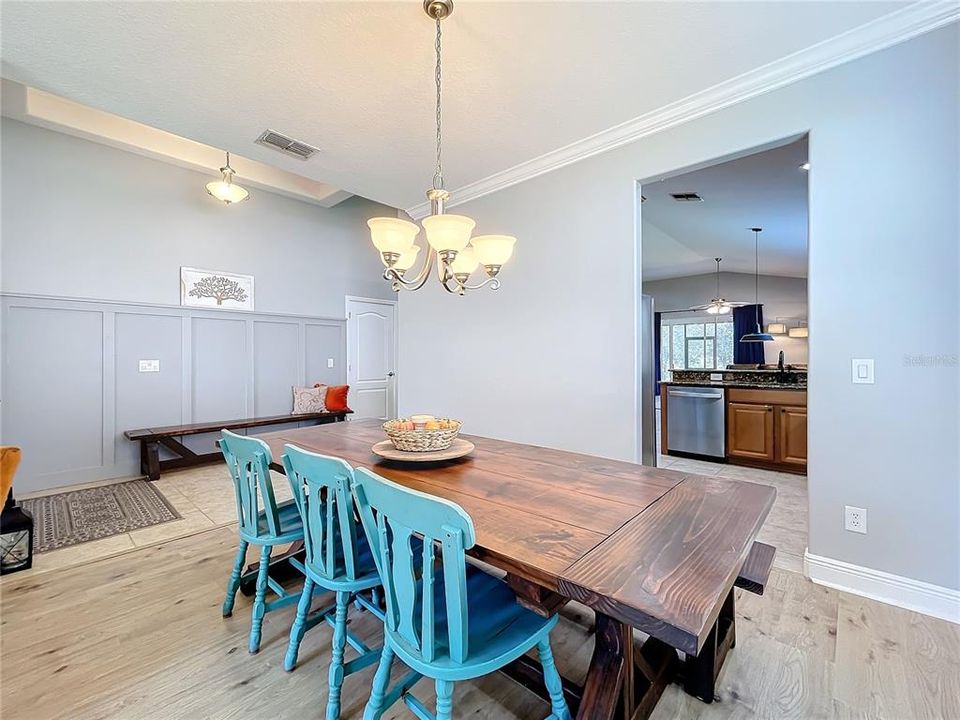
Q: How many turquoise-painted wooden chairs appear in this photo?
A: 3